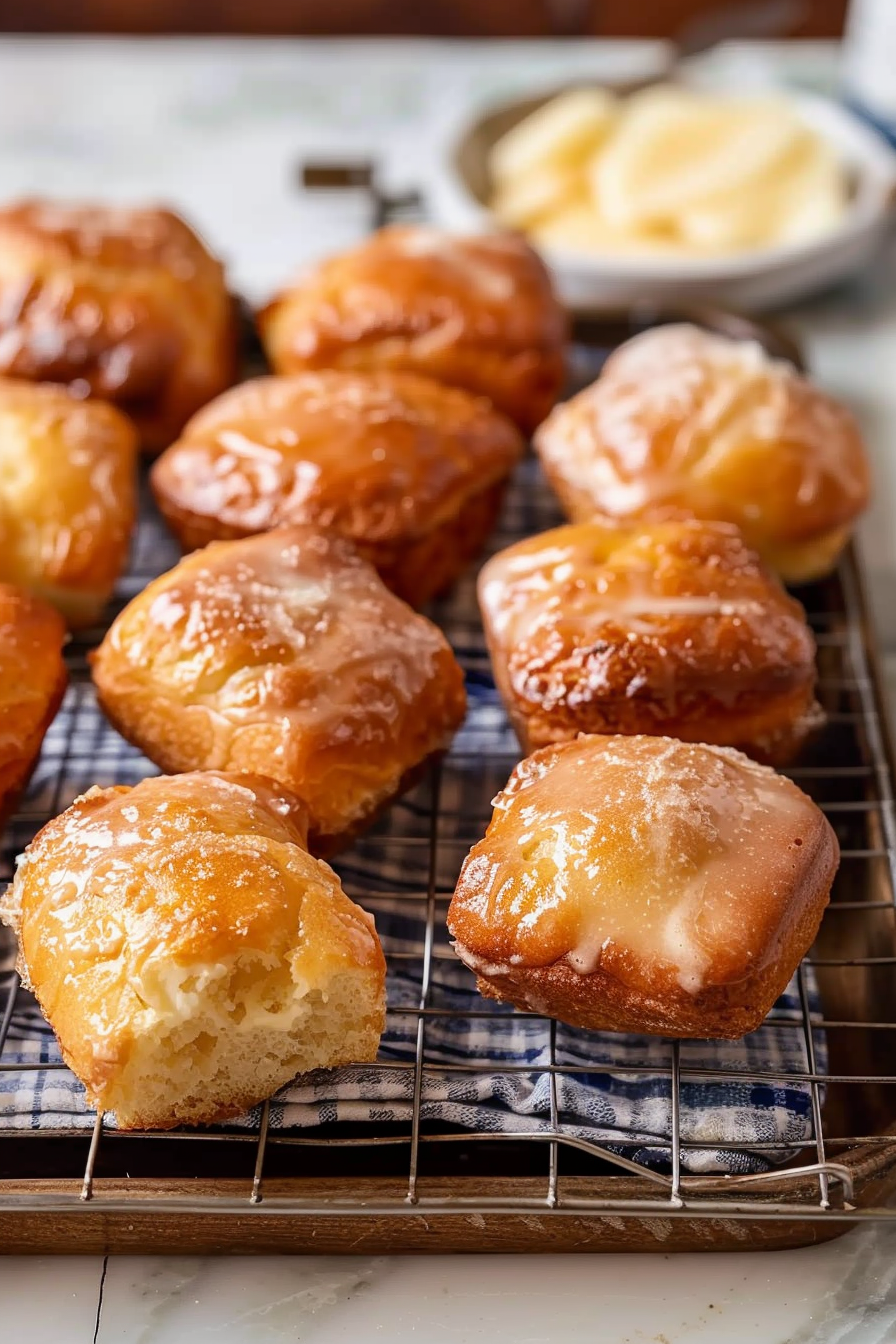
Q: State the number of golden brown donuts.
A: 10